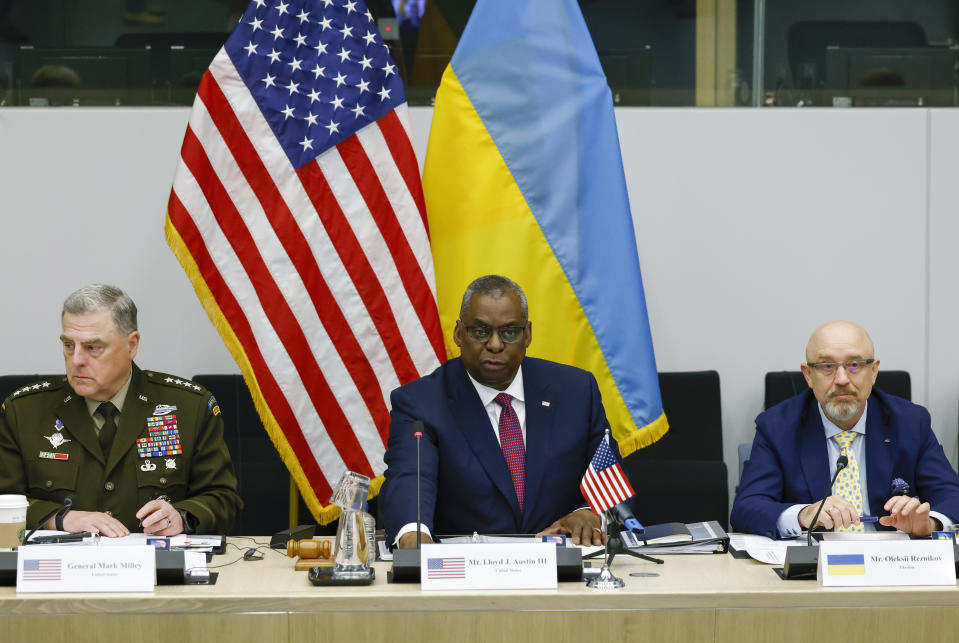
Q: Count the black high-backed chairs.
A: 4